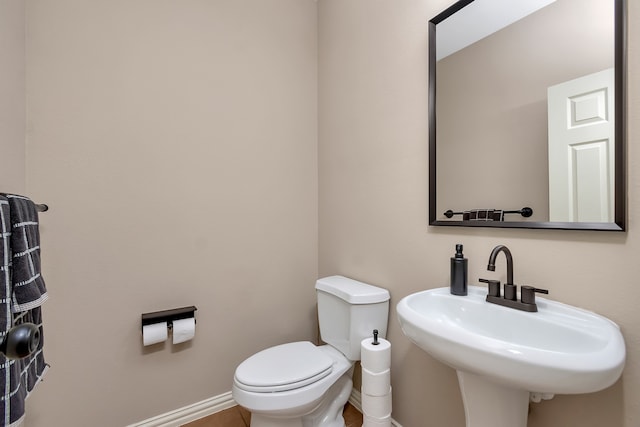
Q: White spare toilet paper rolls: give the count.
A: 4